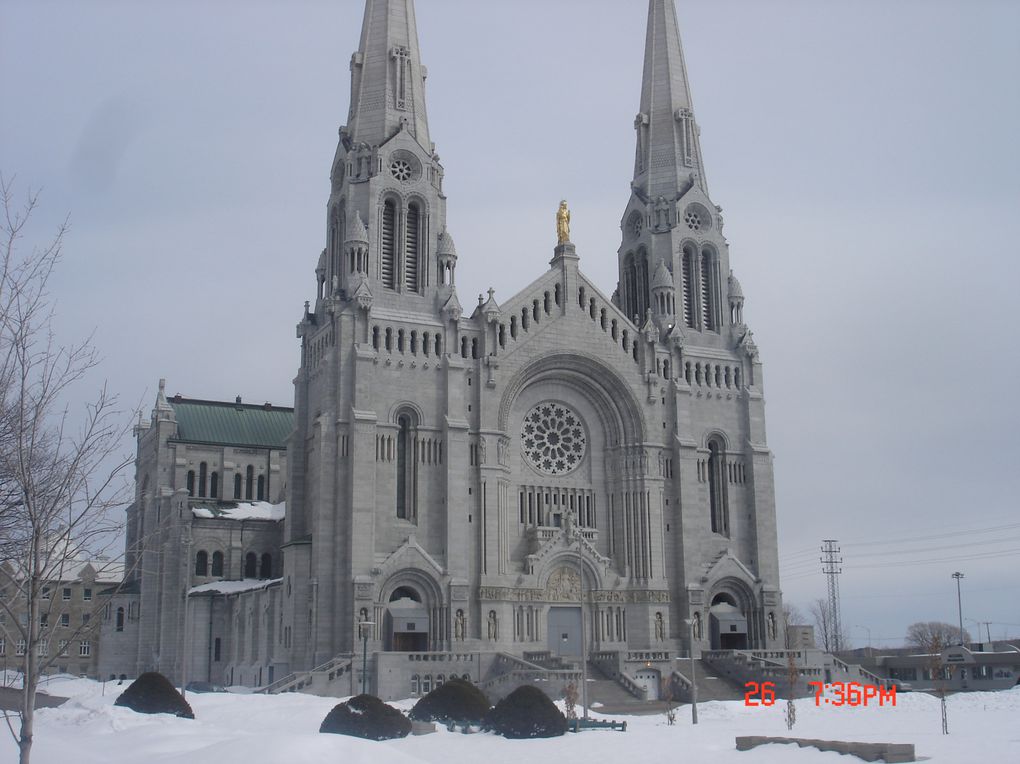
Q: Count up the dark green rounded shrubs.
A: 4